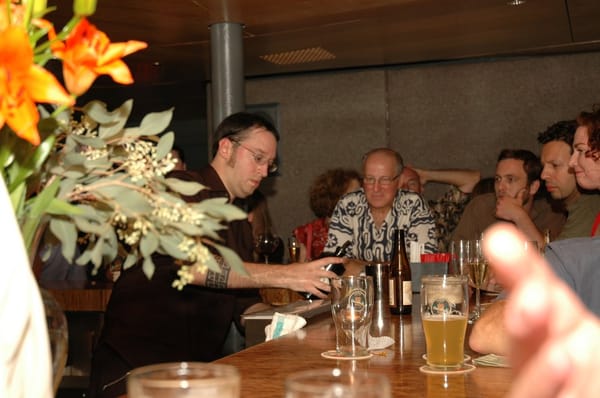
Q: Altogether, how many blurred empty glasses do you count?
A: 2